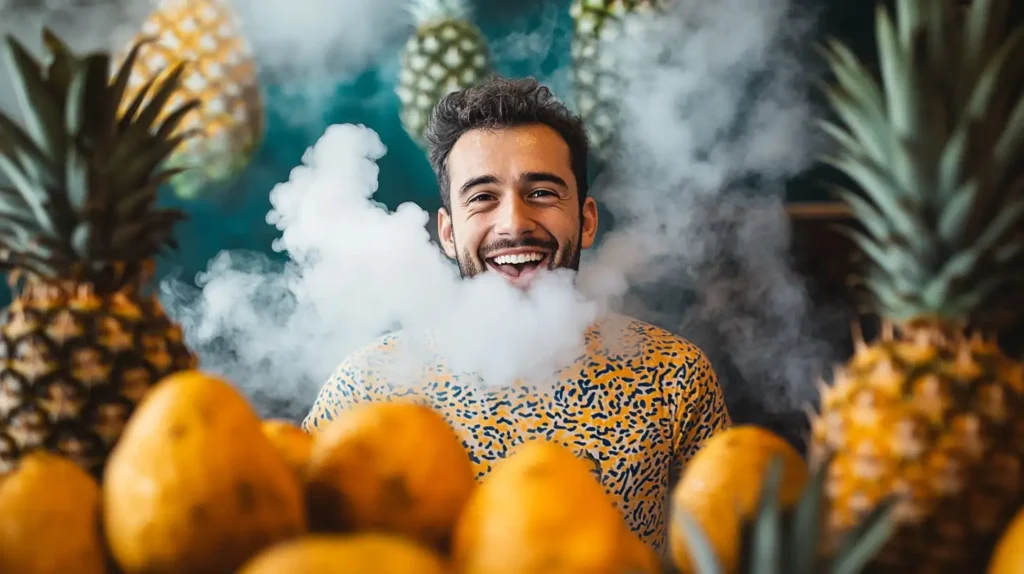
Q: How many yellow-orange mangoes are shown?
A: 8